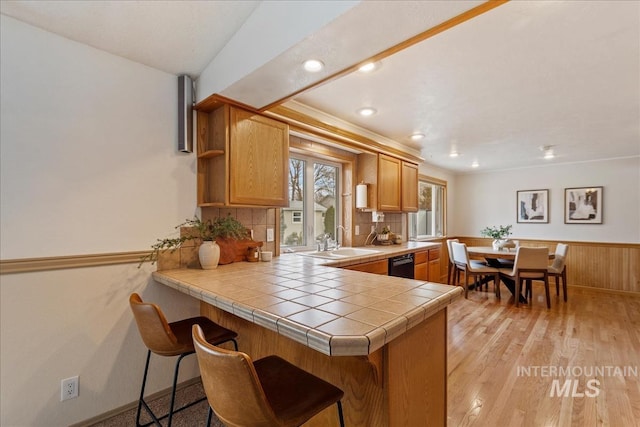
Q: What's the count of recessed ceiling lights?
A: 7